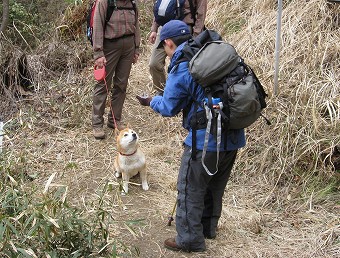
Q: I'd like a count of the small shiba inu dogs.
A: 1